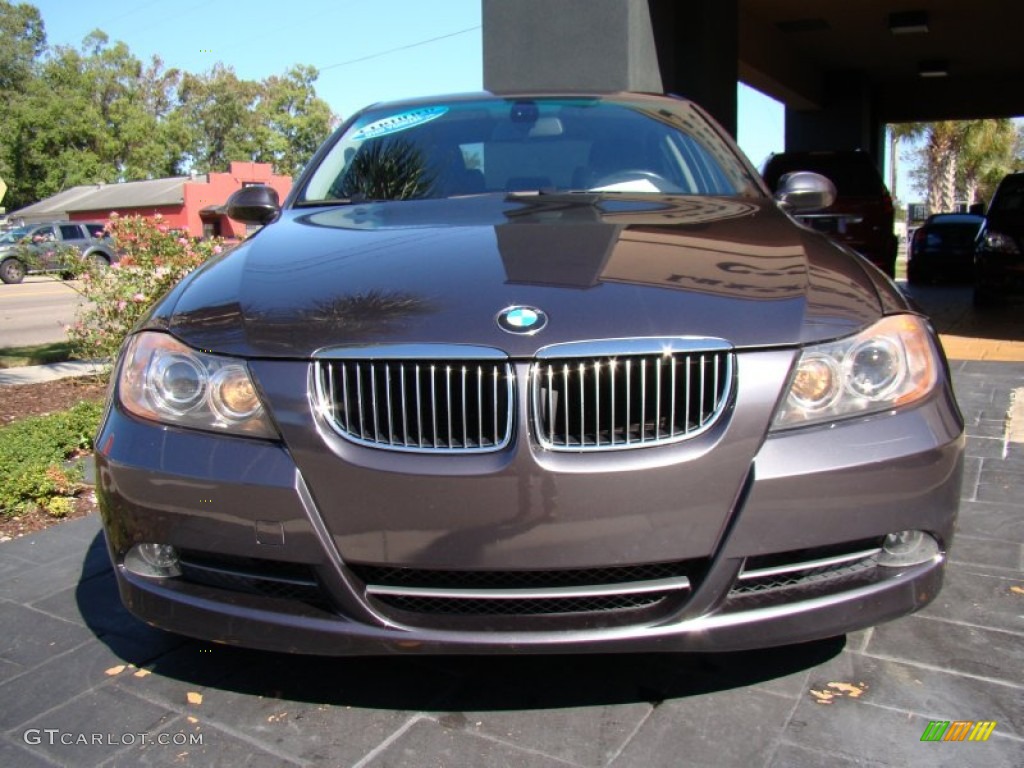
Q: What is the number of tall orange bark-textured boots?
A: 0